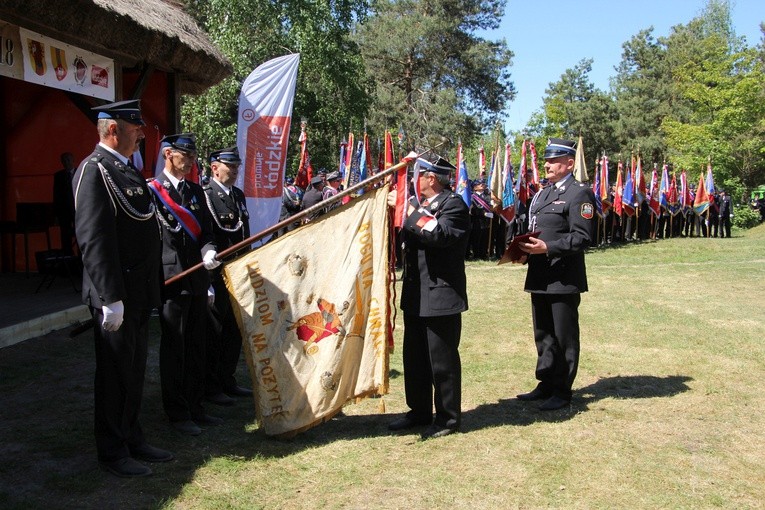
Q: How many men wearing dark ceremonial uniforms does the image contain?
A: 5